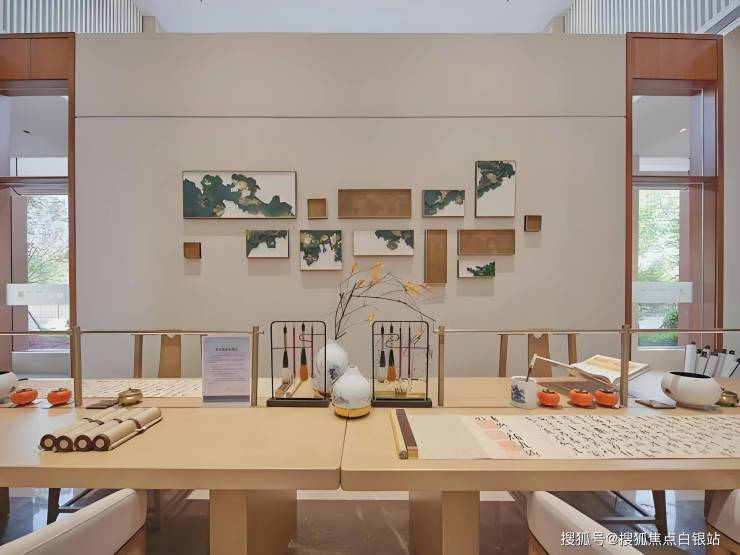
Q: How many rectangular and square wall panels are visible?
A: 13